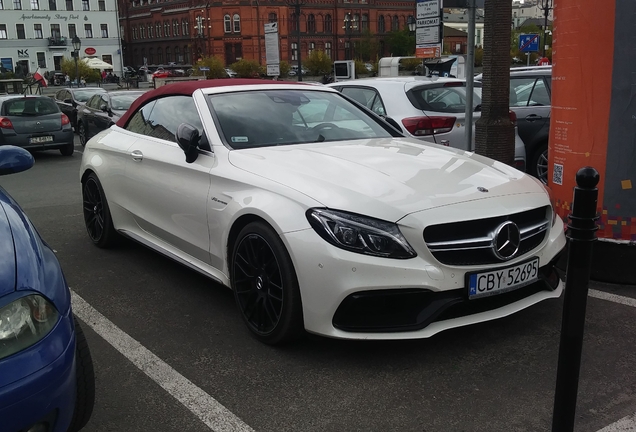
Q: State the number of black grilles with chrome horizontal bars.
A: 1